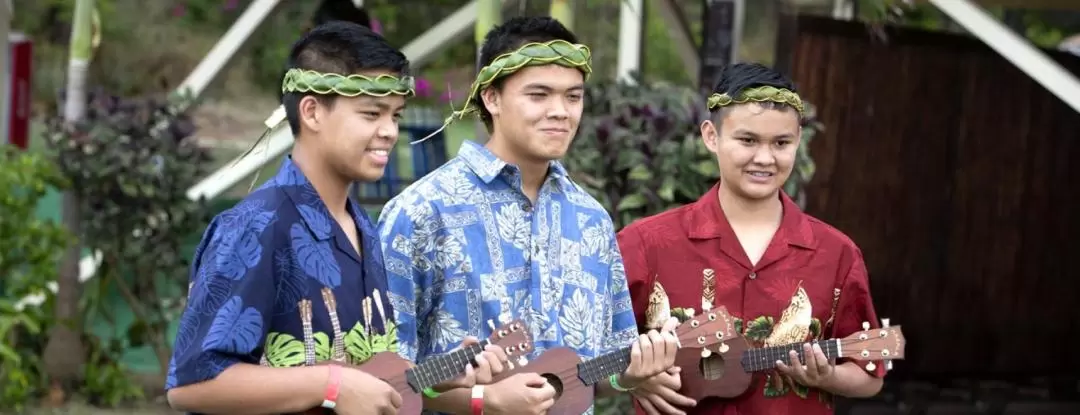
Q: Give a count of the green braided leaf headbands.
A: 3